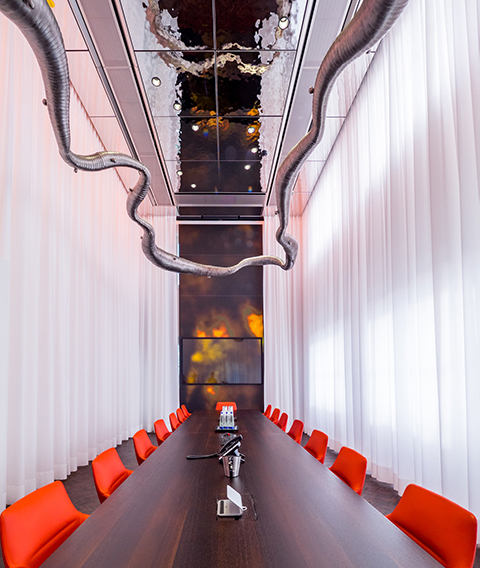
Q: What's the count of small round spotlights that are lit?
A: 9